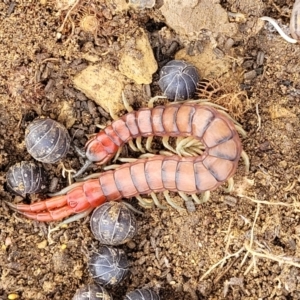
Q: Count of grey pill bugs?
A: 7